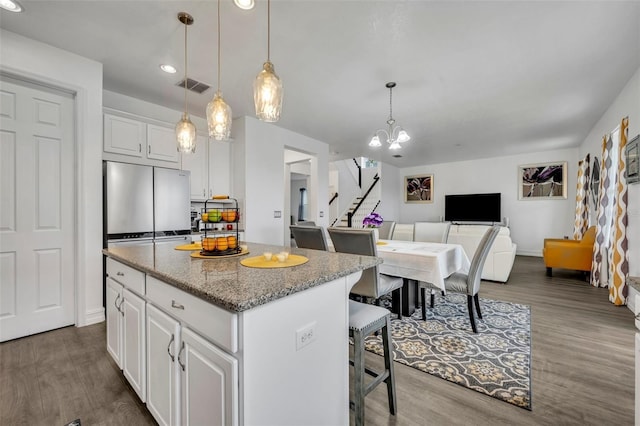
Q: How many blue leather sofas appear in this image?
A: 0